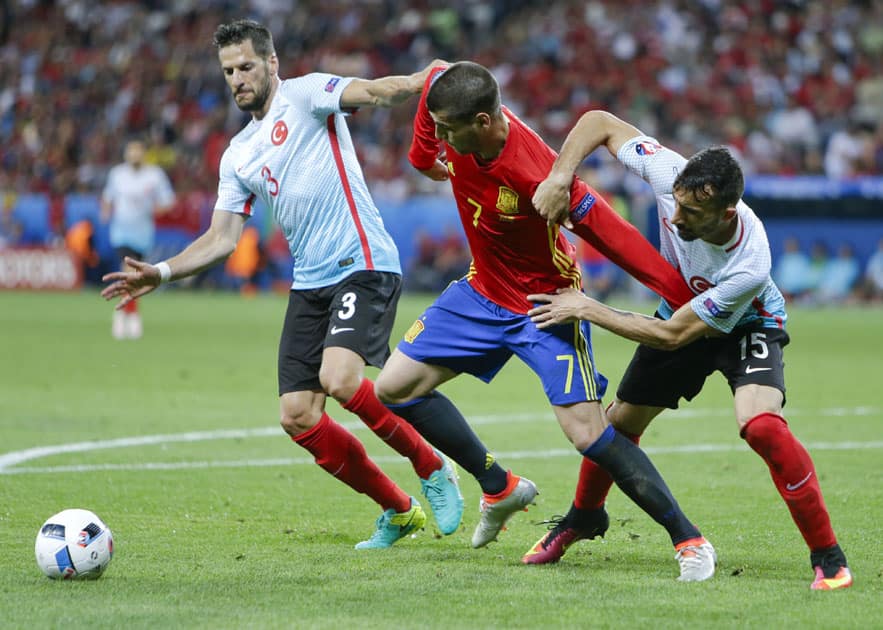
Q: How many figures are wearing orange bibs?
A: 2